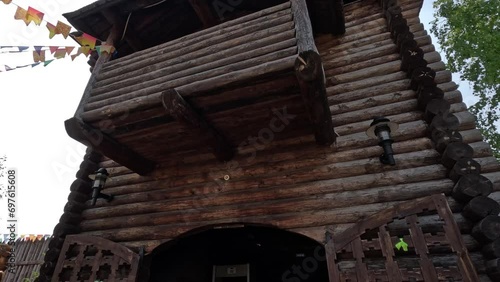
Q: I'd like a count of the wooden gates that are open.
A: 2